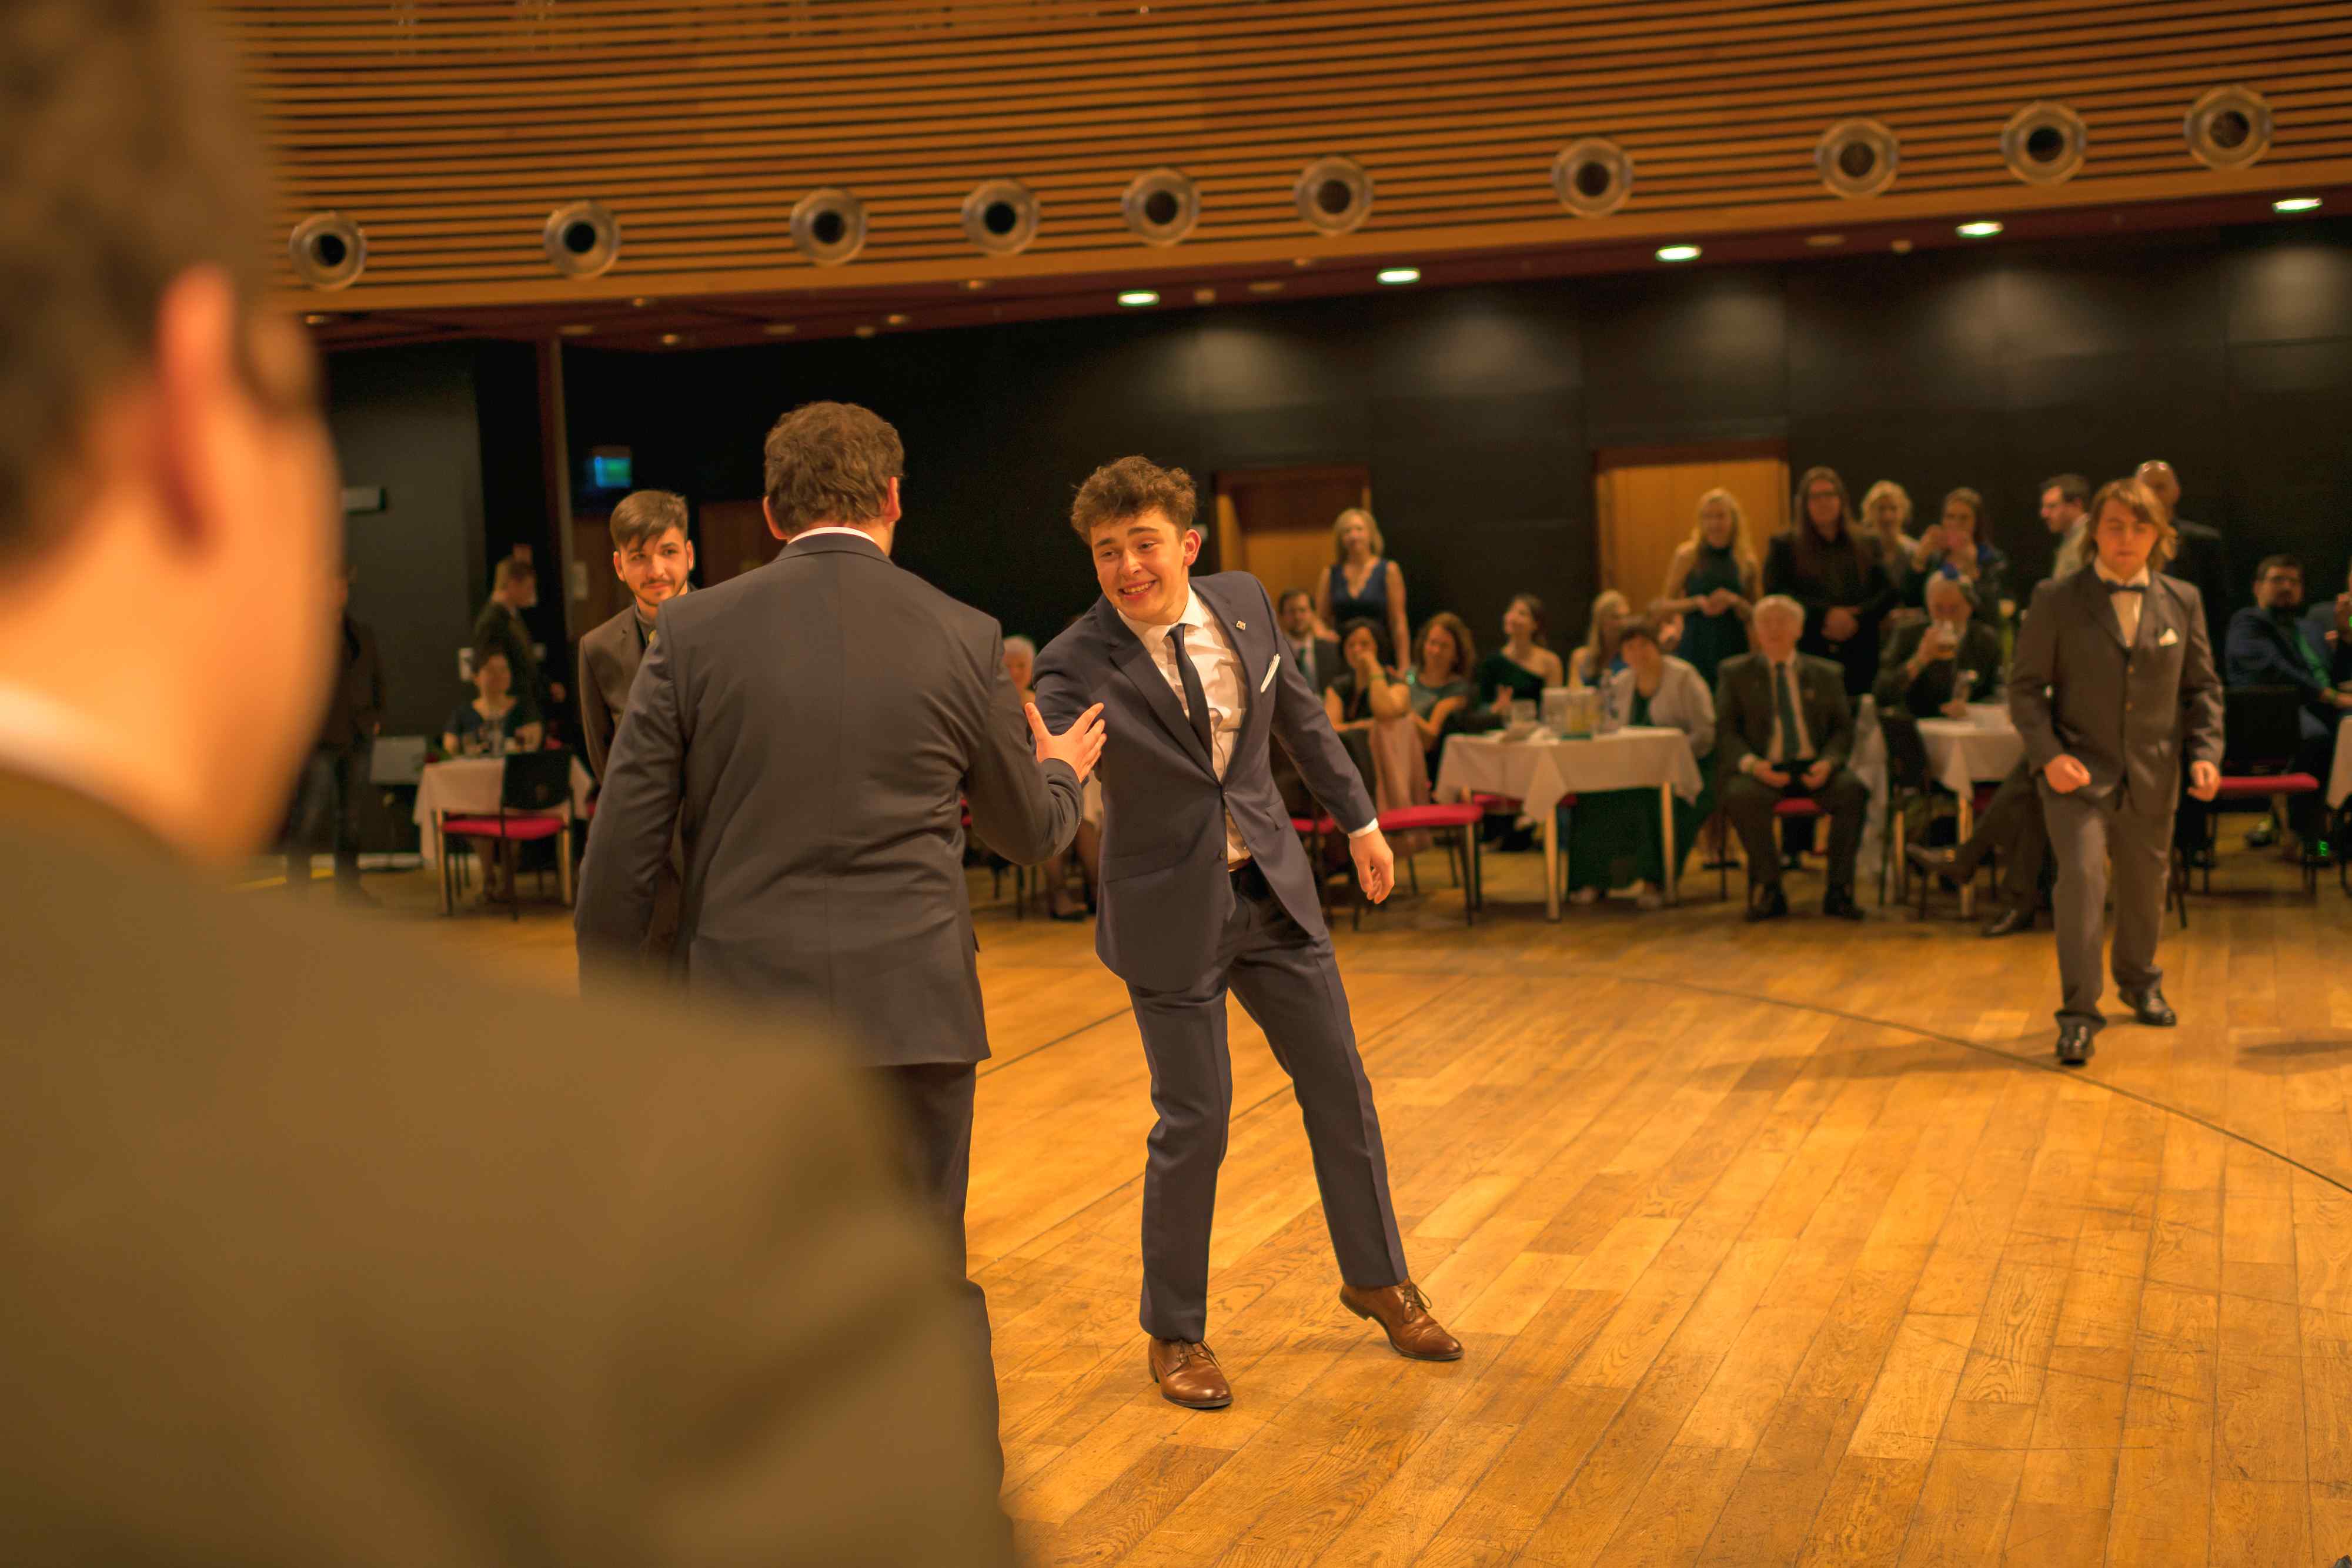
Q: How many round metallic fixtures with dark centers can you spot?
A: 10